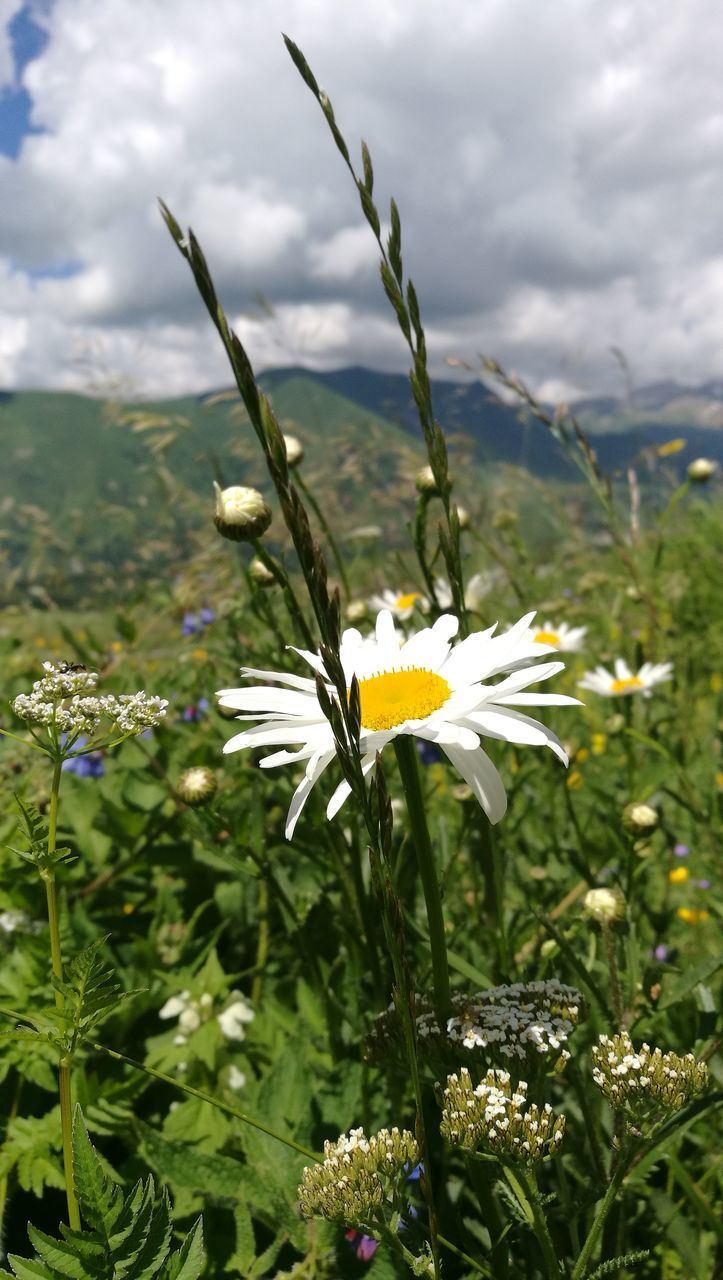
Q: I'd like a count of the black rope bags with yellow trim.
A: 0